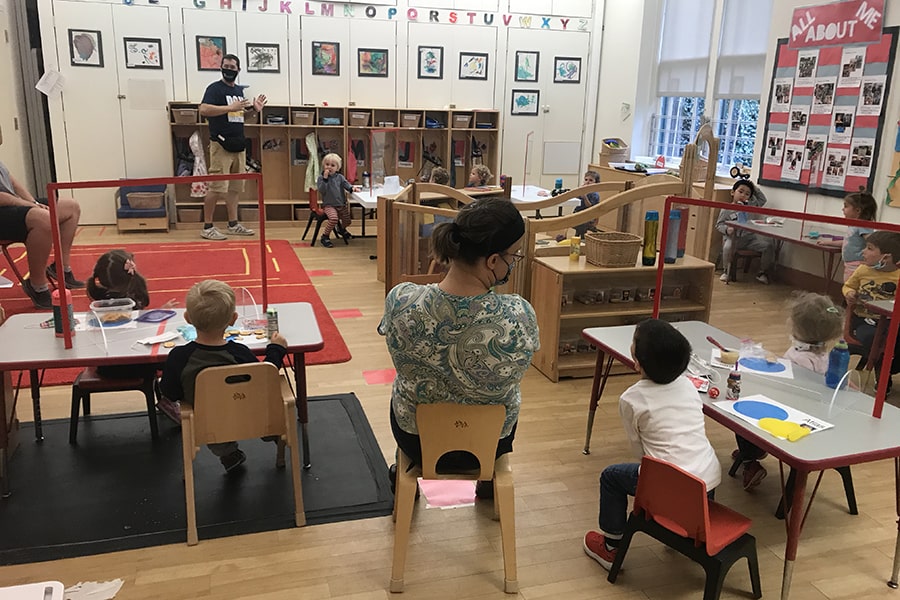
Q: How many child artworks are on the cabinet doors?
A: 11